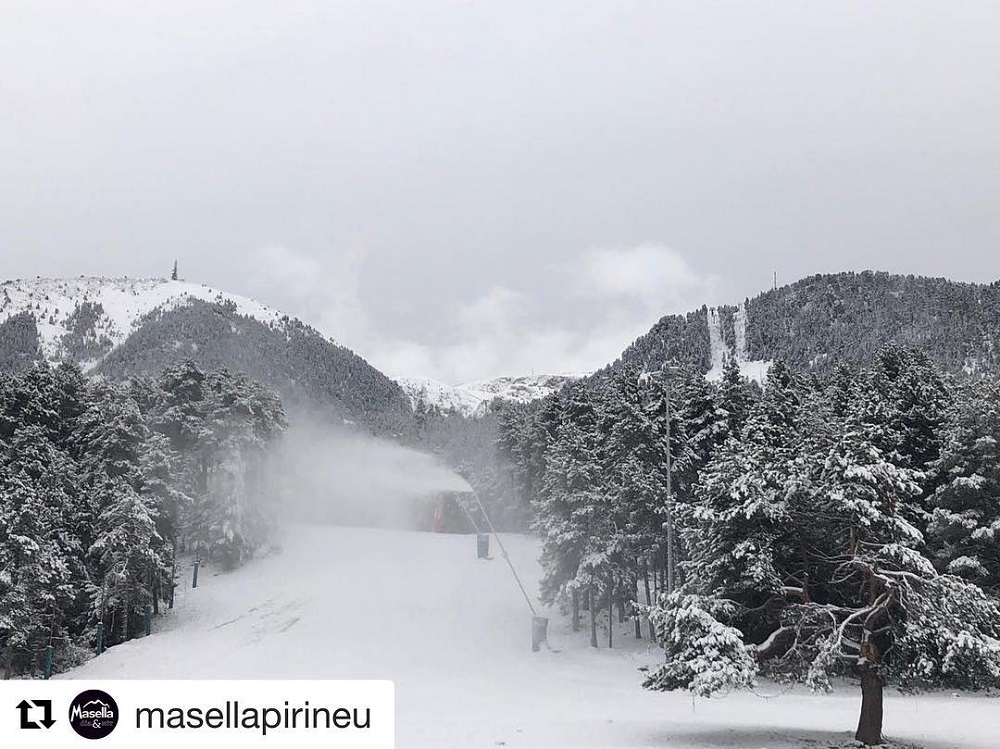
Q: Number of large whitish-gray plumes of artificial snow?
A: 1